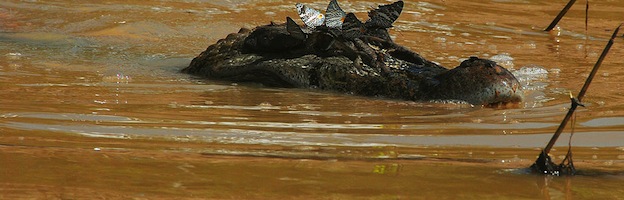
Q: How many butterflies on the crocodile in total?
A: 5